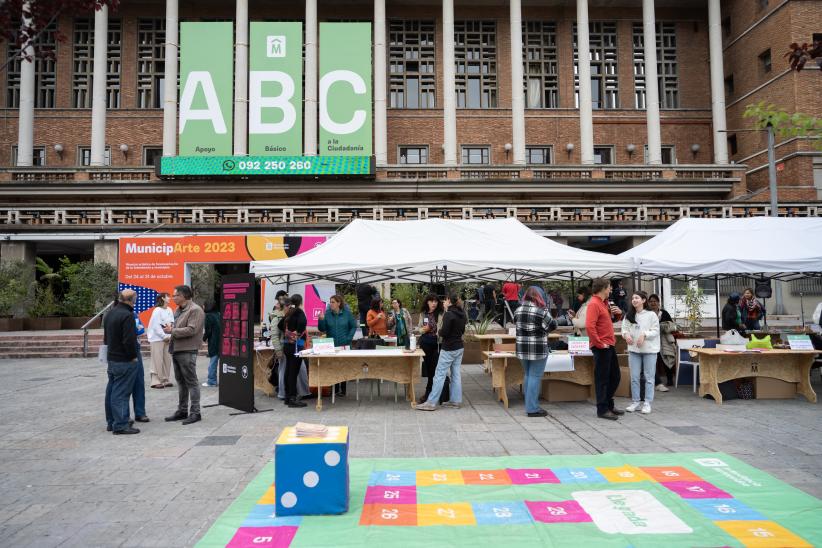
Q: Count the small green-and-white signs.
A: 3